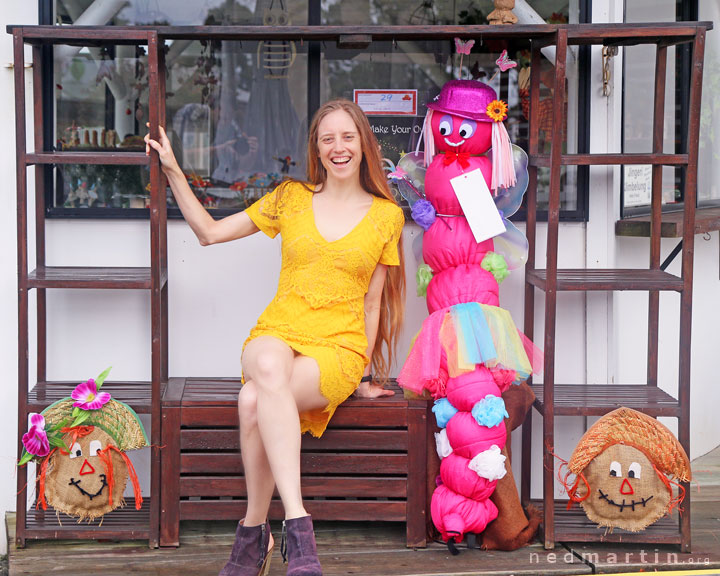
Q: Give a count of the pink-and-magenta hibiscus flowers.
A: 2